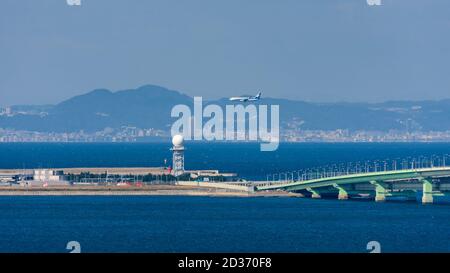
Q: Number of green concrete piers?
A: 4